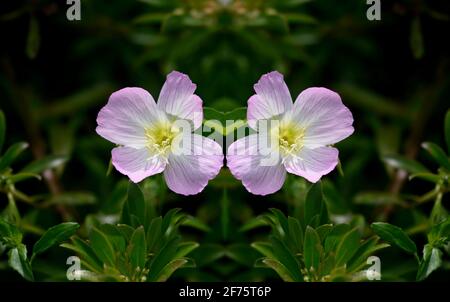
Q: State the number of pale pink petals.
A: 8